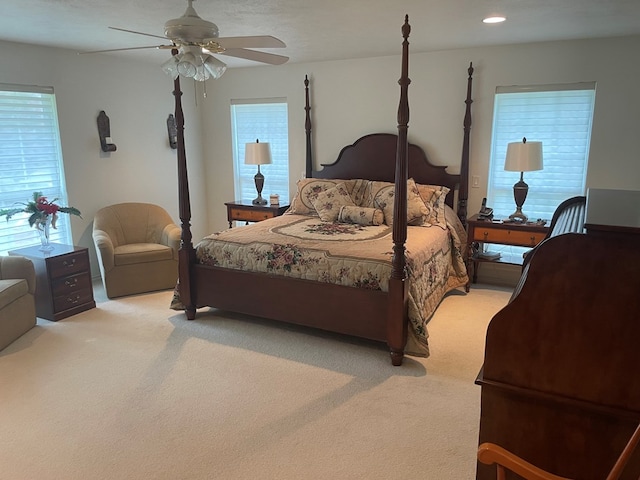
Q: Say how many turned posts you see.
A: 4